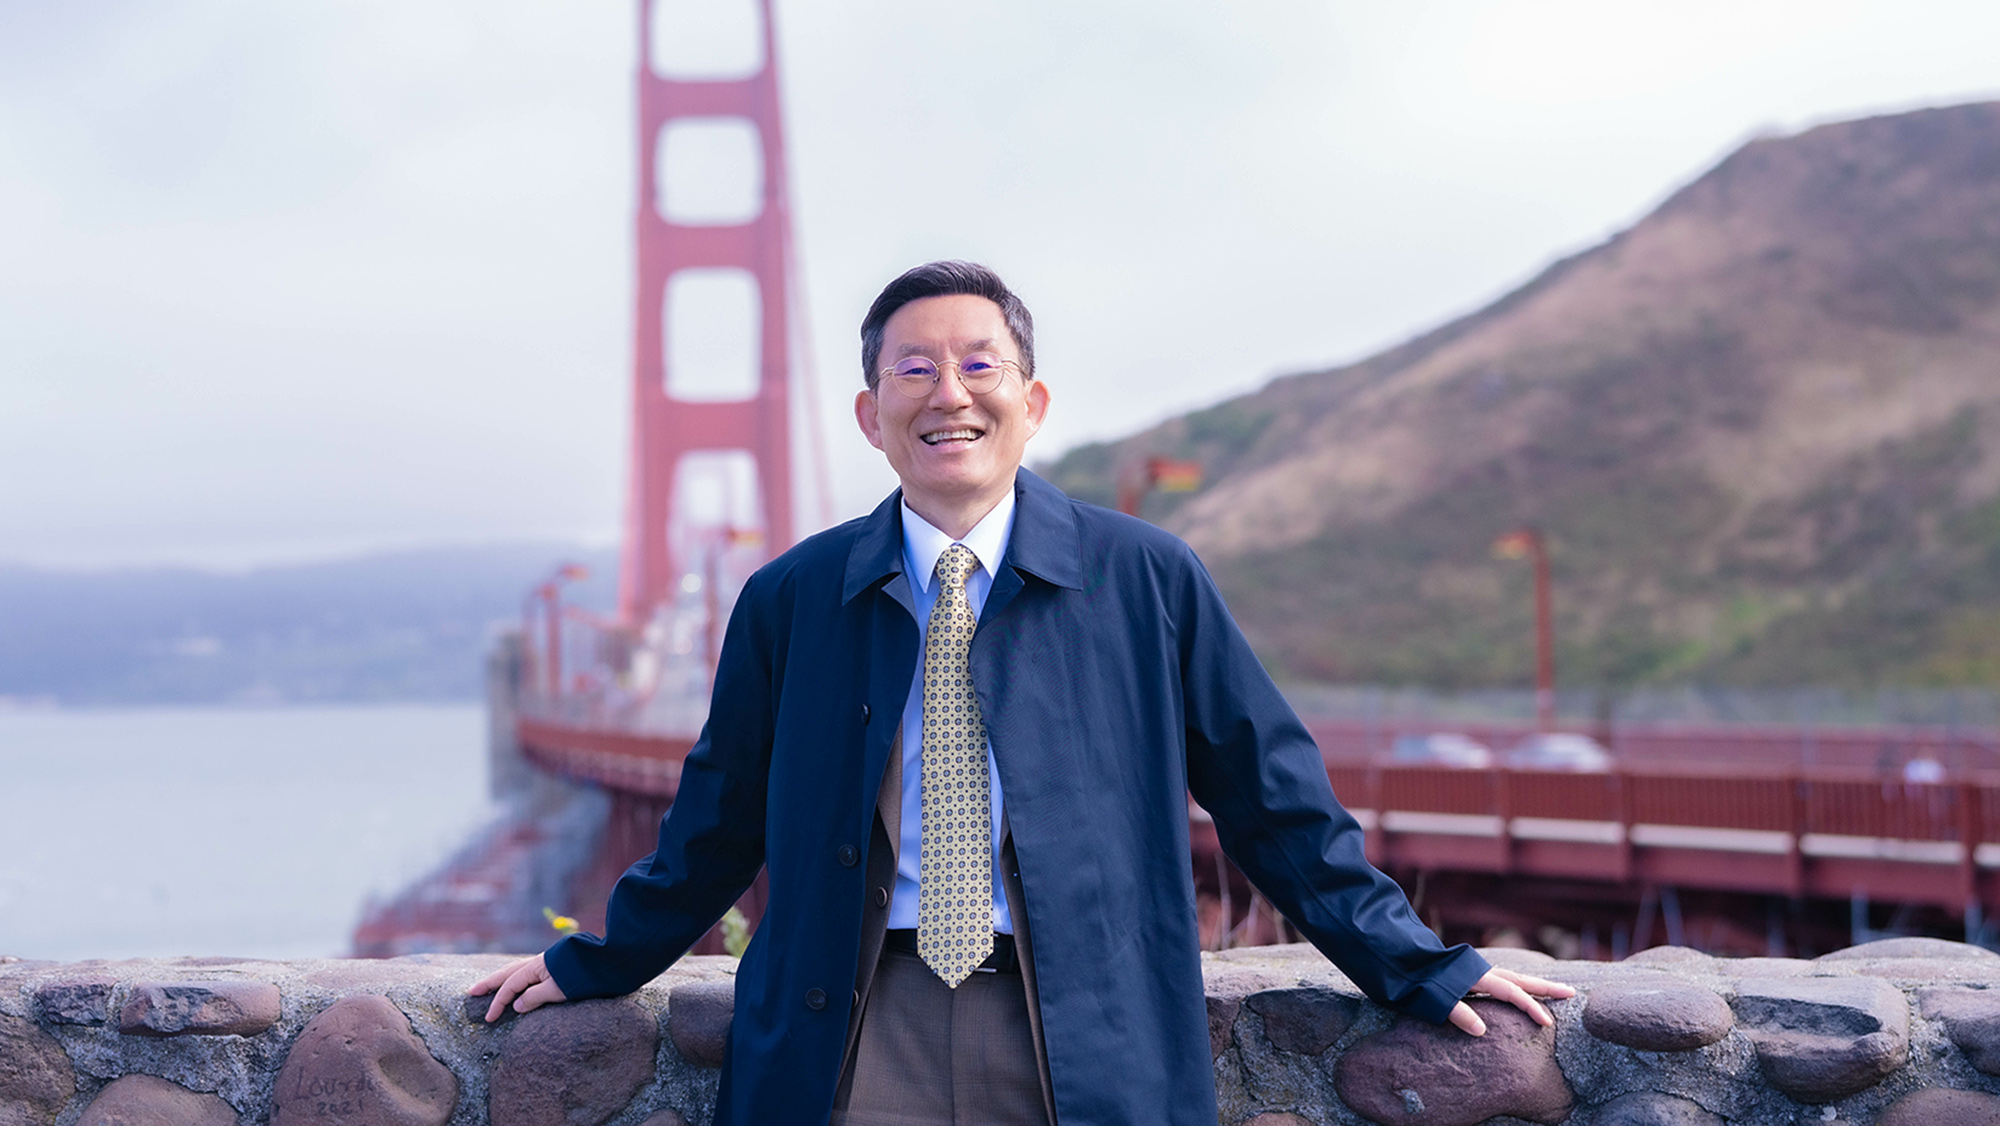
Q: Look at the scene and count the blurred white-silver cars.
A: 2